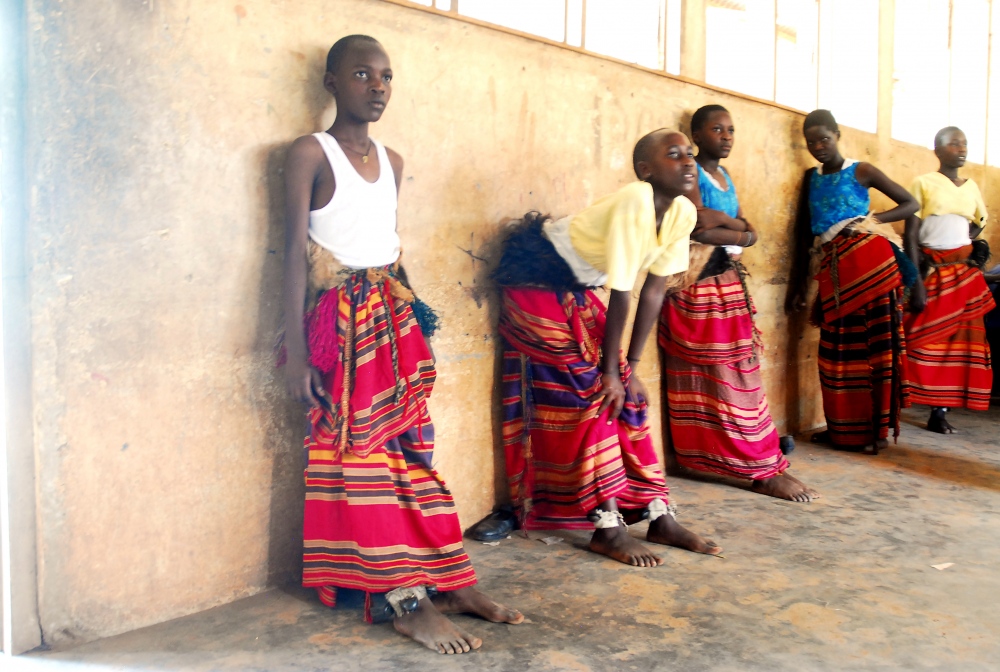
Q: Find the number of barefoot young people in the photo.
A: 5